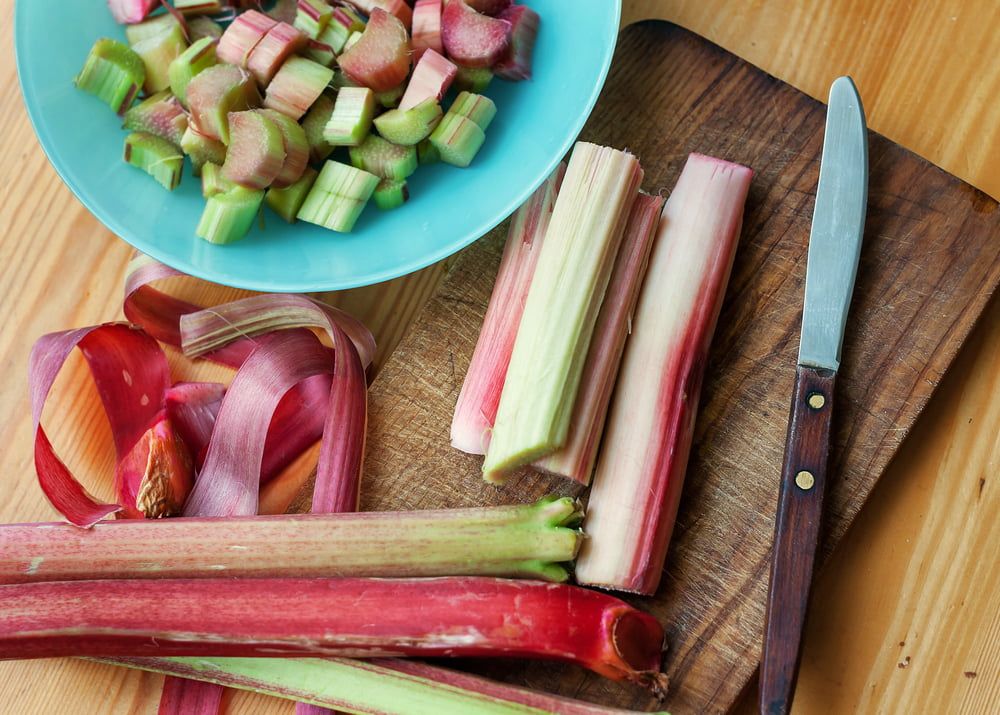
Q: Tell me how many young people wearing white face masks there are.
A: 0